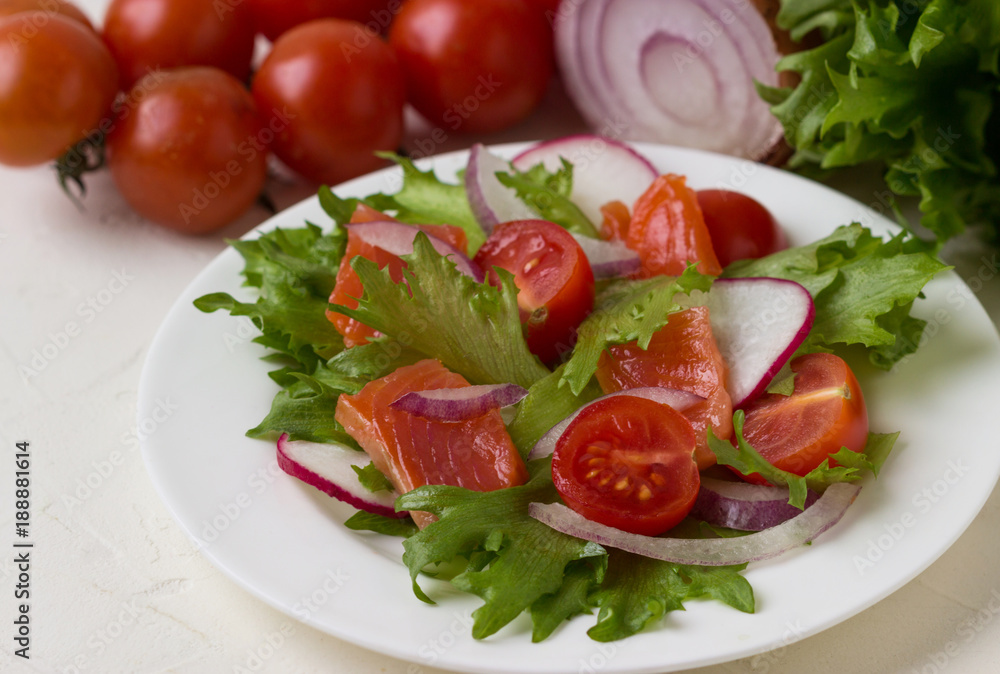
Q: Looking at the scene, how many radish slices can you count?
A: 3